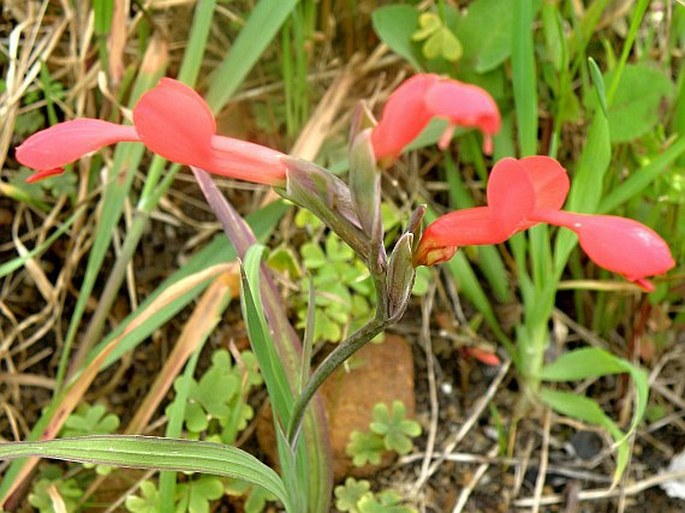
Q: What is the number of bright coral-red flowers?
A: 3